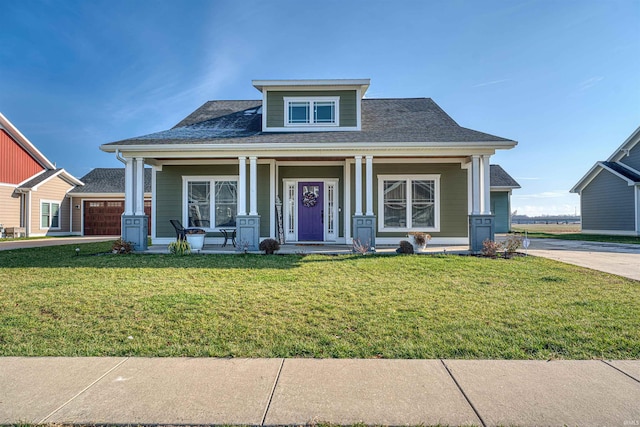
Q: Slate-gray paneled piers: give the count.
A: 4